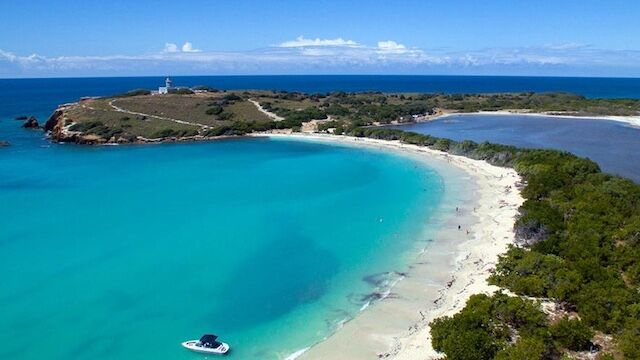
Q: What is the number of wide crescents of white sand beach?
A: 1